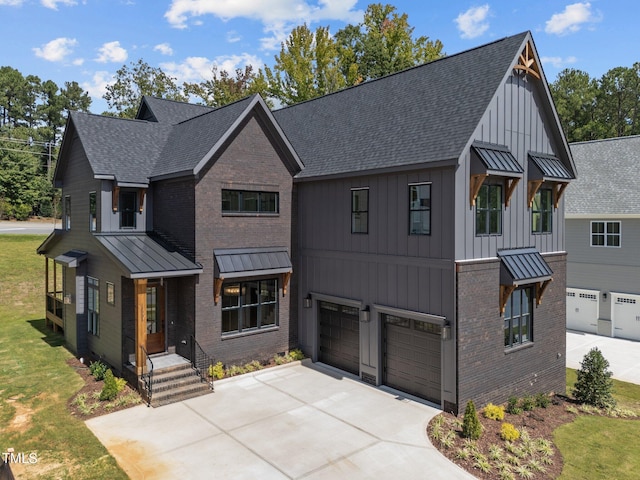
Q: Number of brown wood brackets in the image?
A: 10